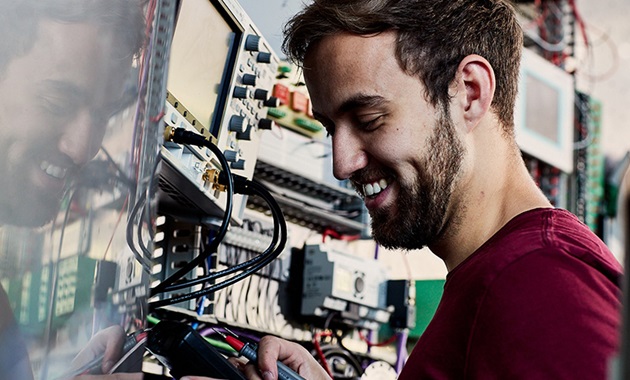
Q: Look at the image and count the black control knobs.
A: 11